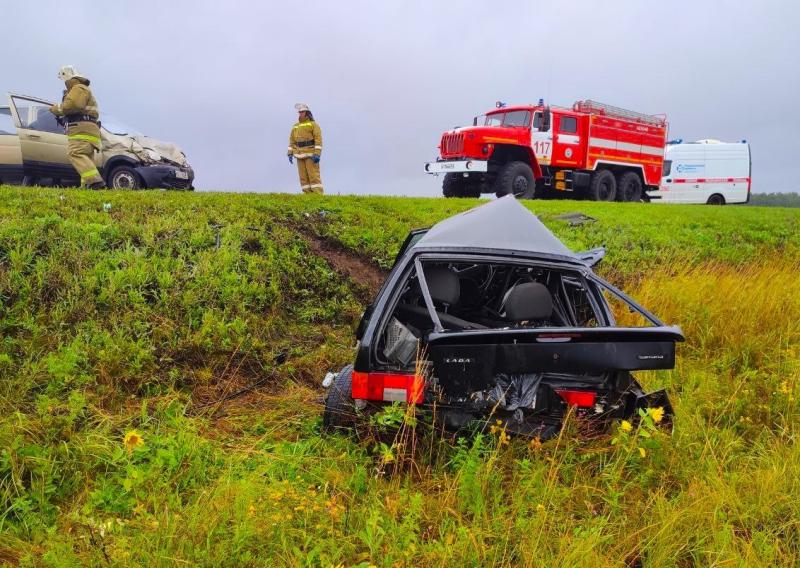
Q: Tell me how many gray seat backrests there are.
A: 2